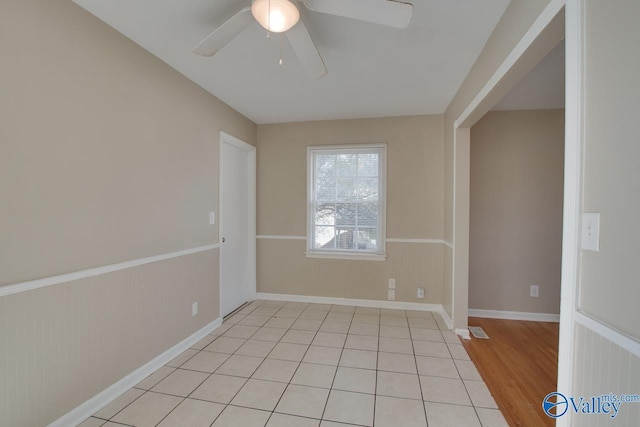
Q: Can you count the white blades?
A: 3